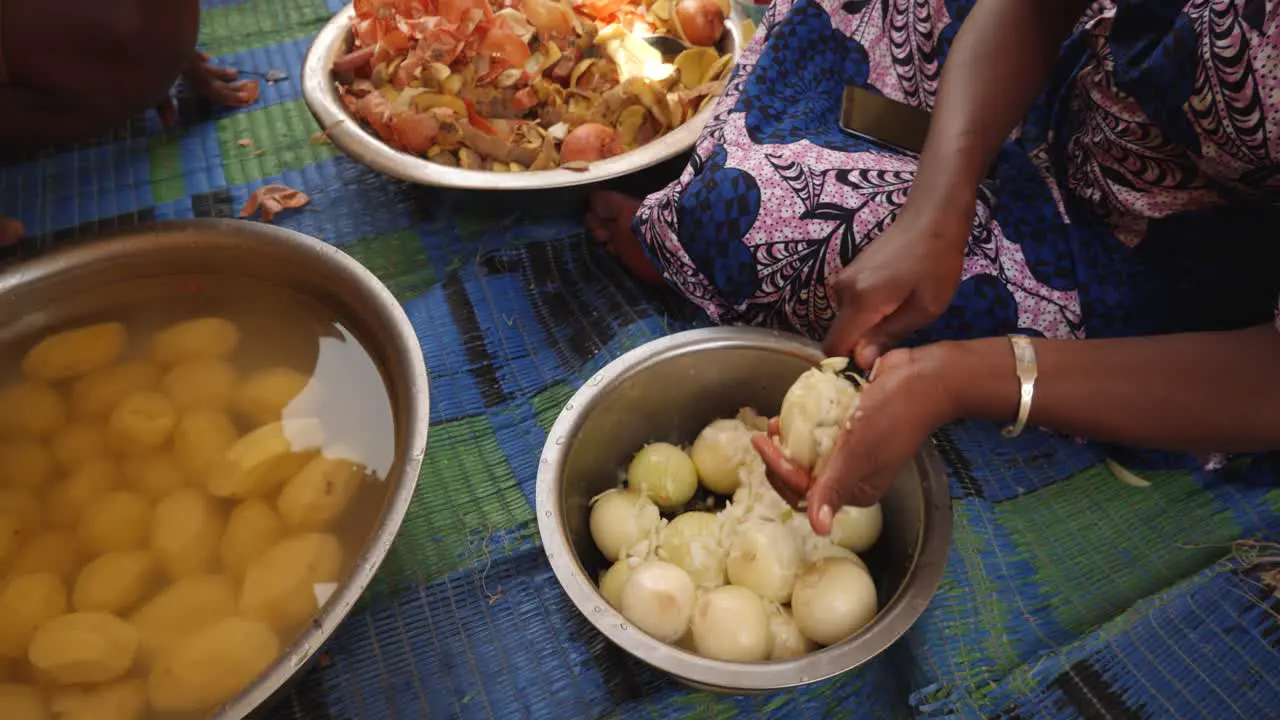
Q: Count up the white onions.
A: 13